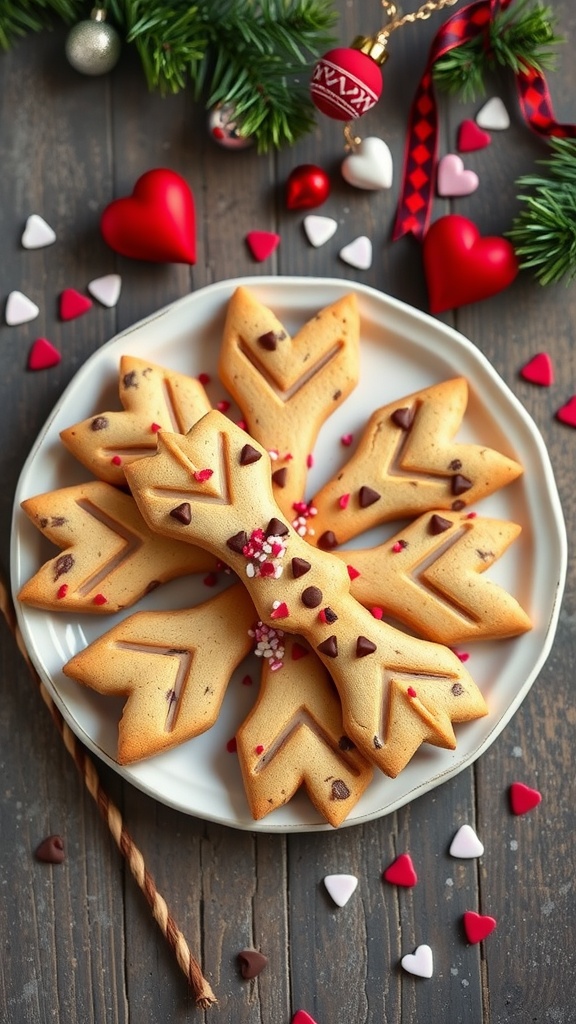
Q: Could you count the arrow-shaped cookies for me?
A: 8